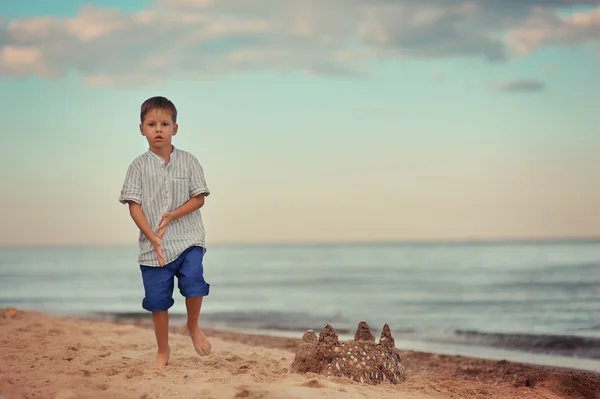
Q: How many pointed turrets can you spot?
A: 4